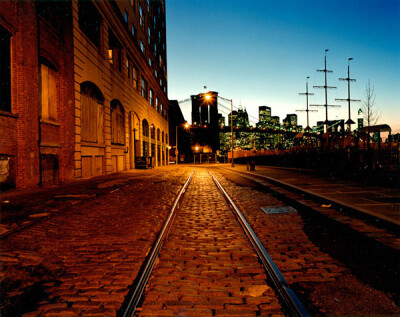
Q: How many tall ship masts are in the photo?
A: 3